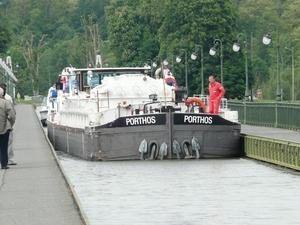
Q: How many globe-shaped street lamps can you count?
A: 7